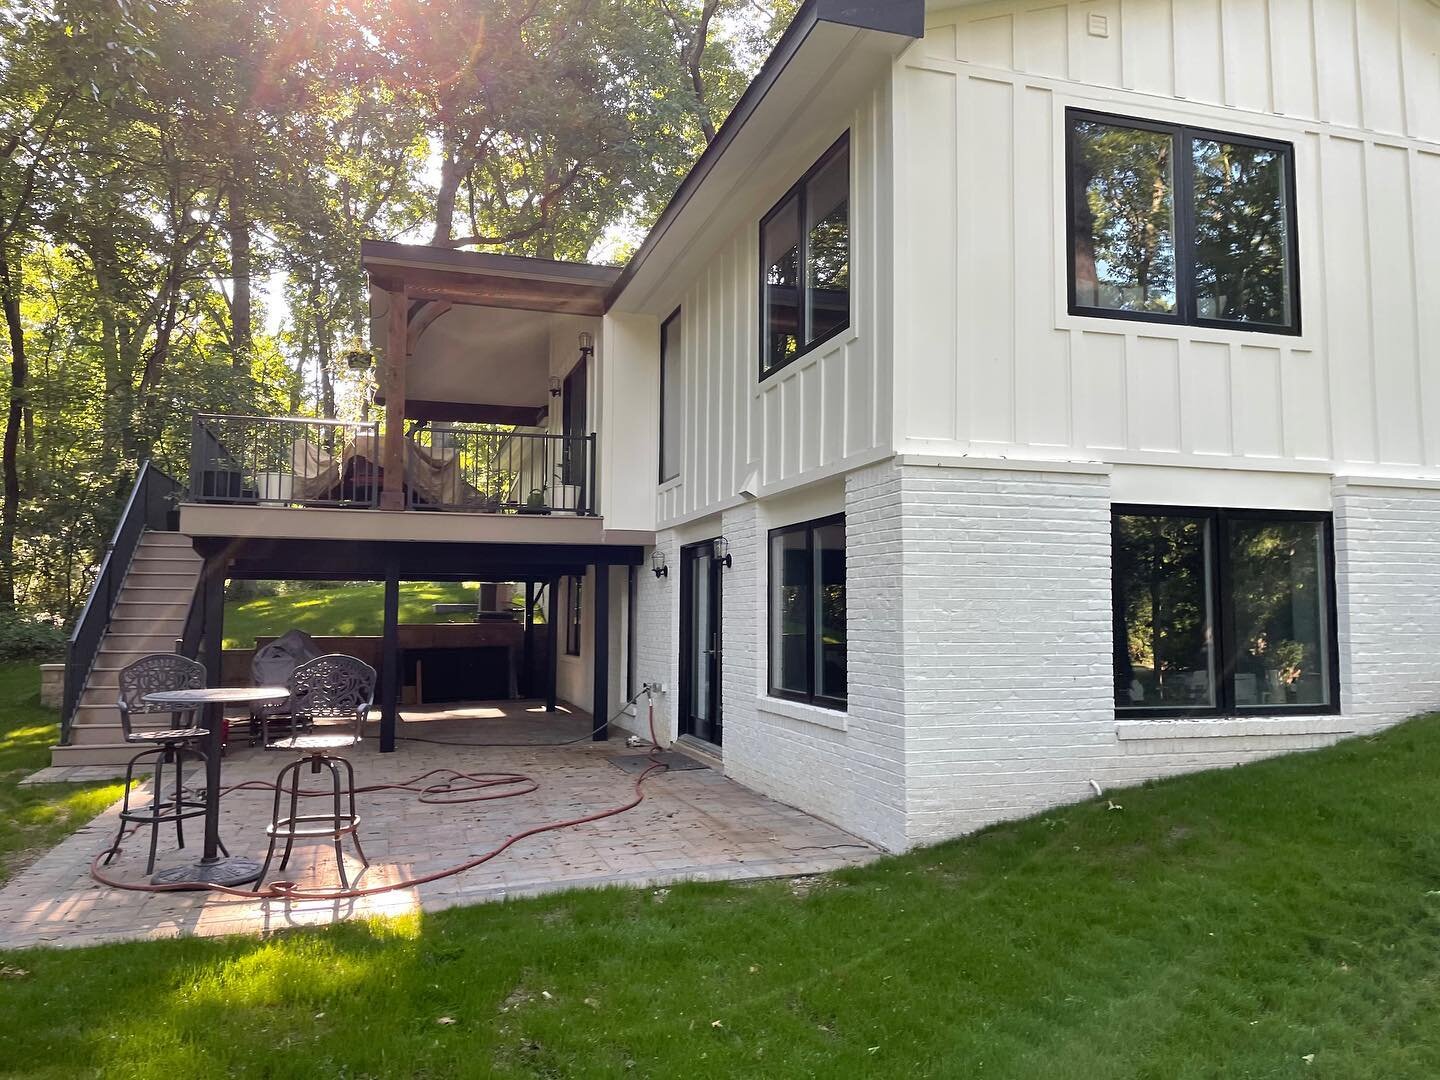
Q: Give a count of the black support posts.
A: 5